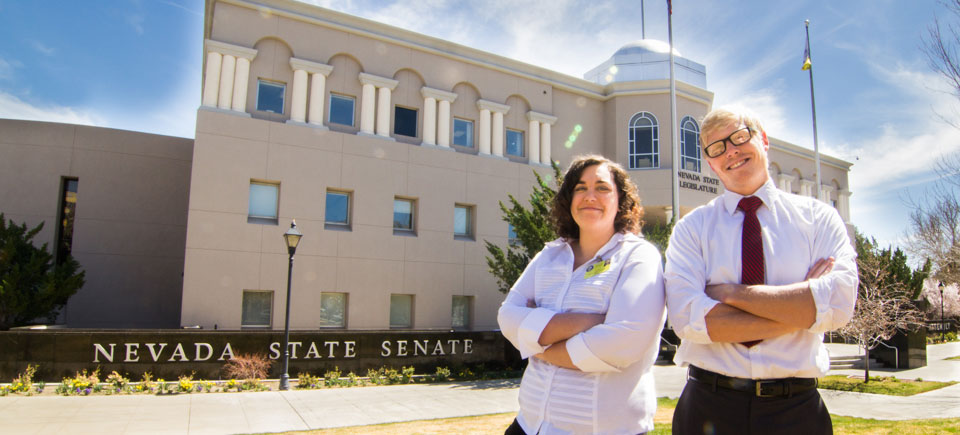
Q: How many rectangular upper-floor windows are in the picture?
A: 5